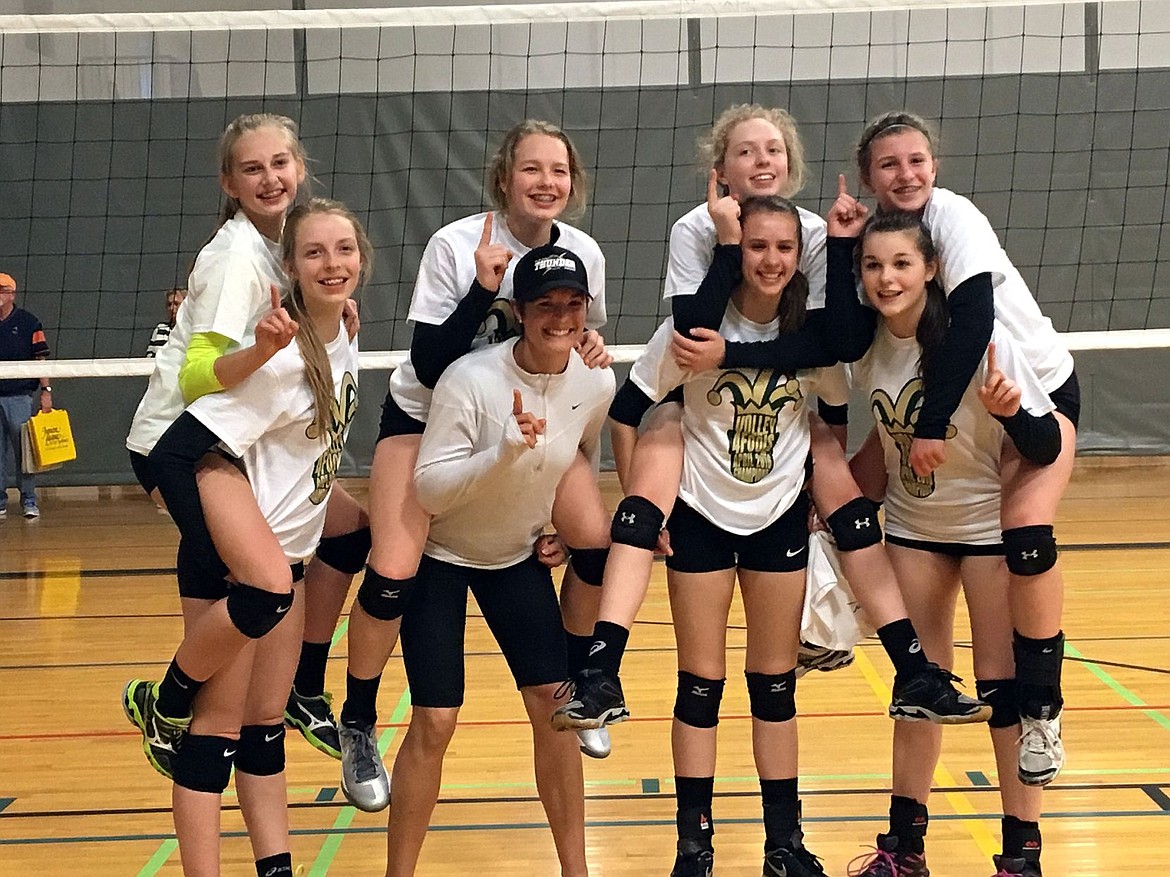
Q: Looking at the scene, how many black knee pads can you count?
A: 12